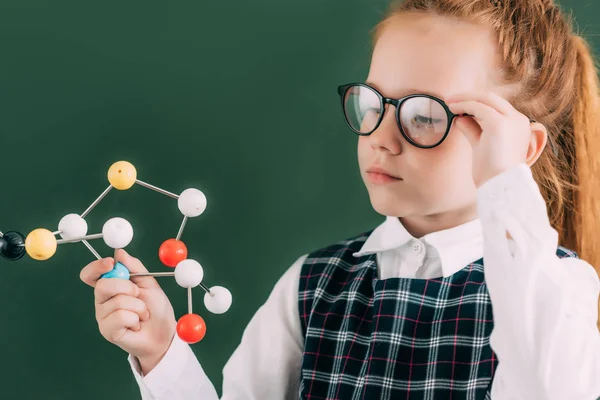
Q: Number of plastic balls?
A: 11